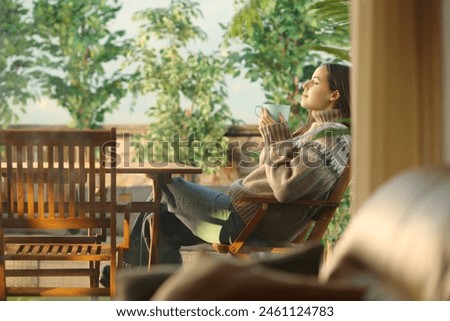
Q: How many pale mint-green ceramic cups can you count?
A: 1